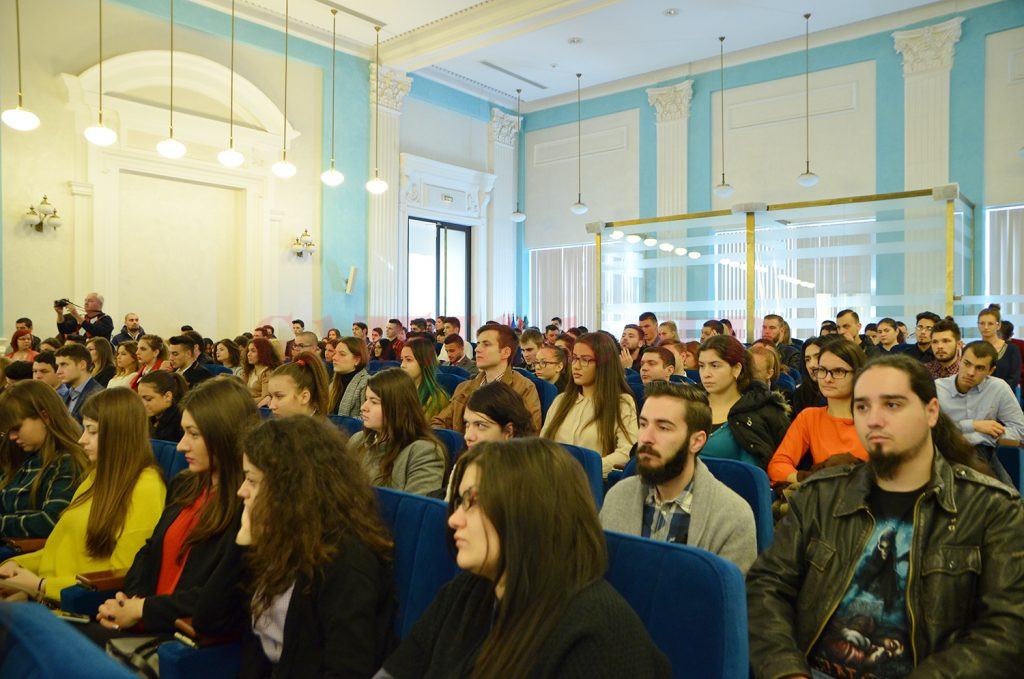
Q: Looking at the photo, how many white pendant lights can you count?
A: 11